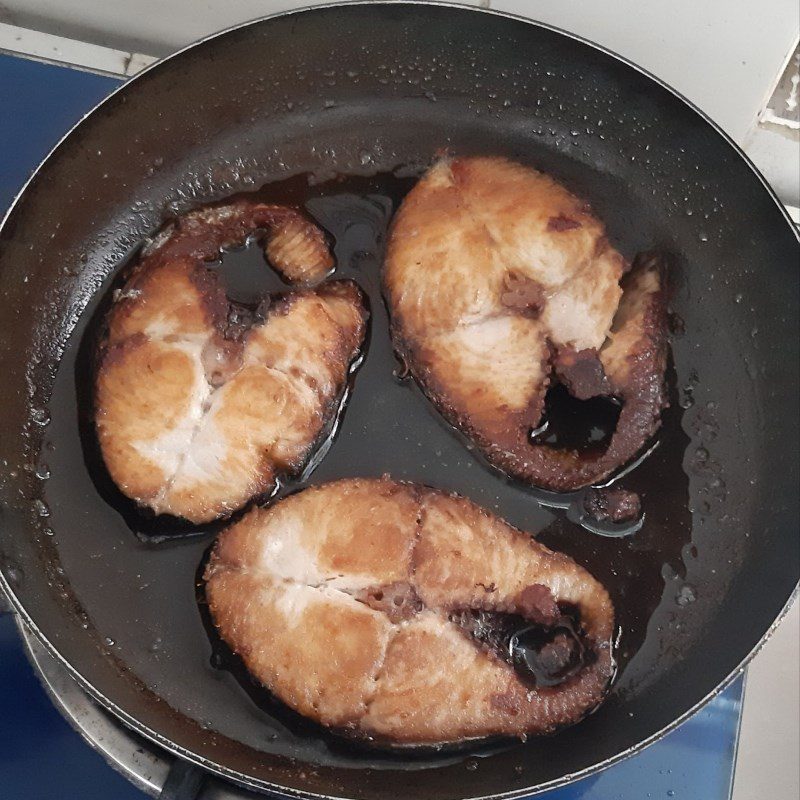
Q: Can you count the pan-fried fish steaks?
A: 3